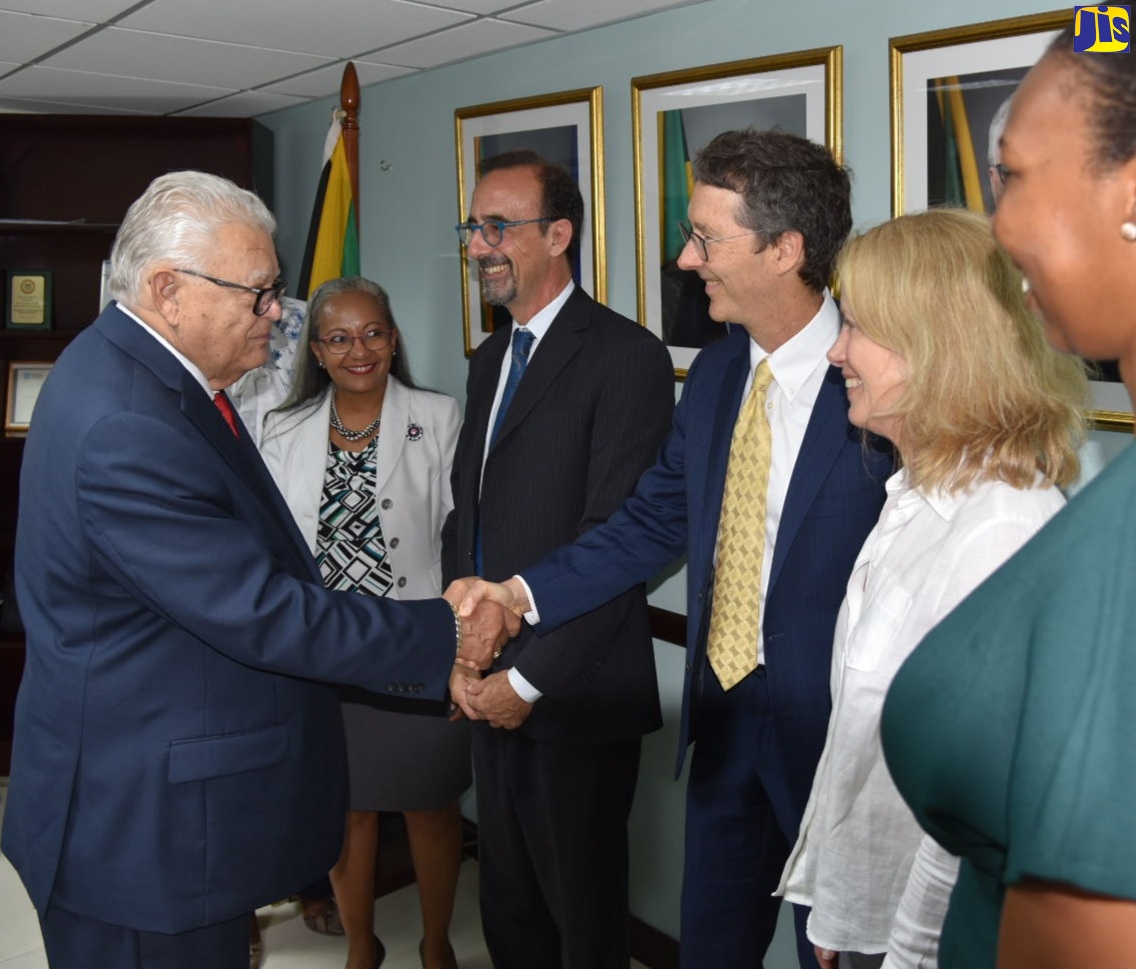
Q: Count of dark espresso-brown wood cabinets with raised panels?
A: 1